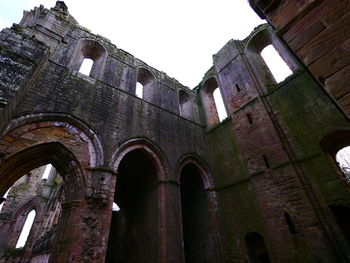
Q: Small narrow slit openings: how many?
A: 4